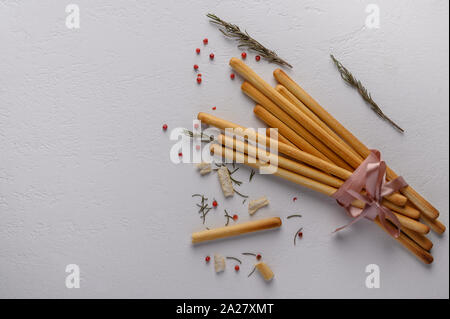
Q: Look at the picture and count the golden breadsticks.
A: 10